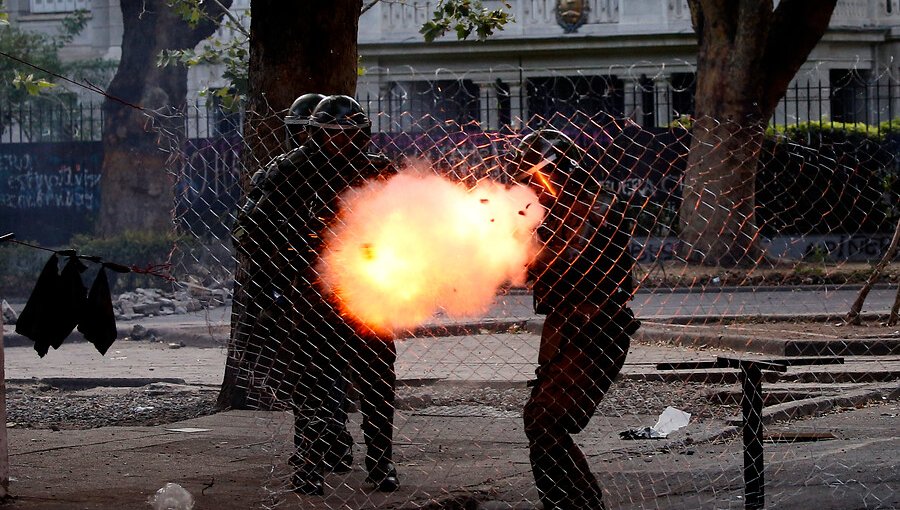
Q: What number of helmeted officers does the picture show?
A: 3